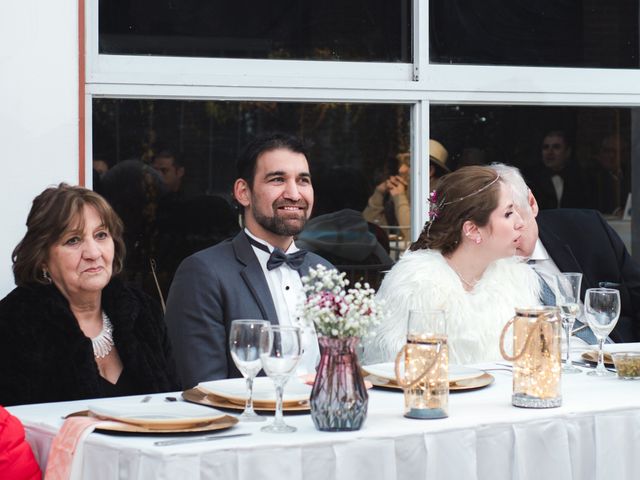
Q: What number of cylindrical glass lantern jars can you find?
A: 2